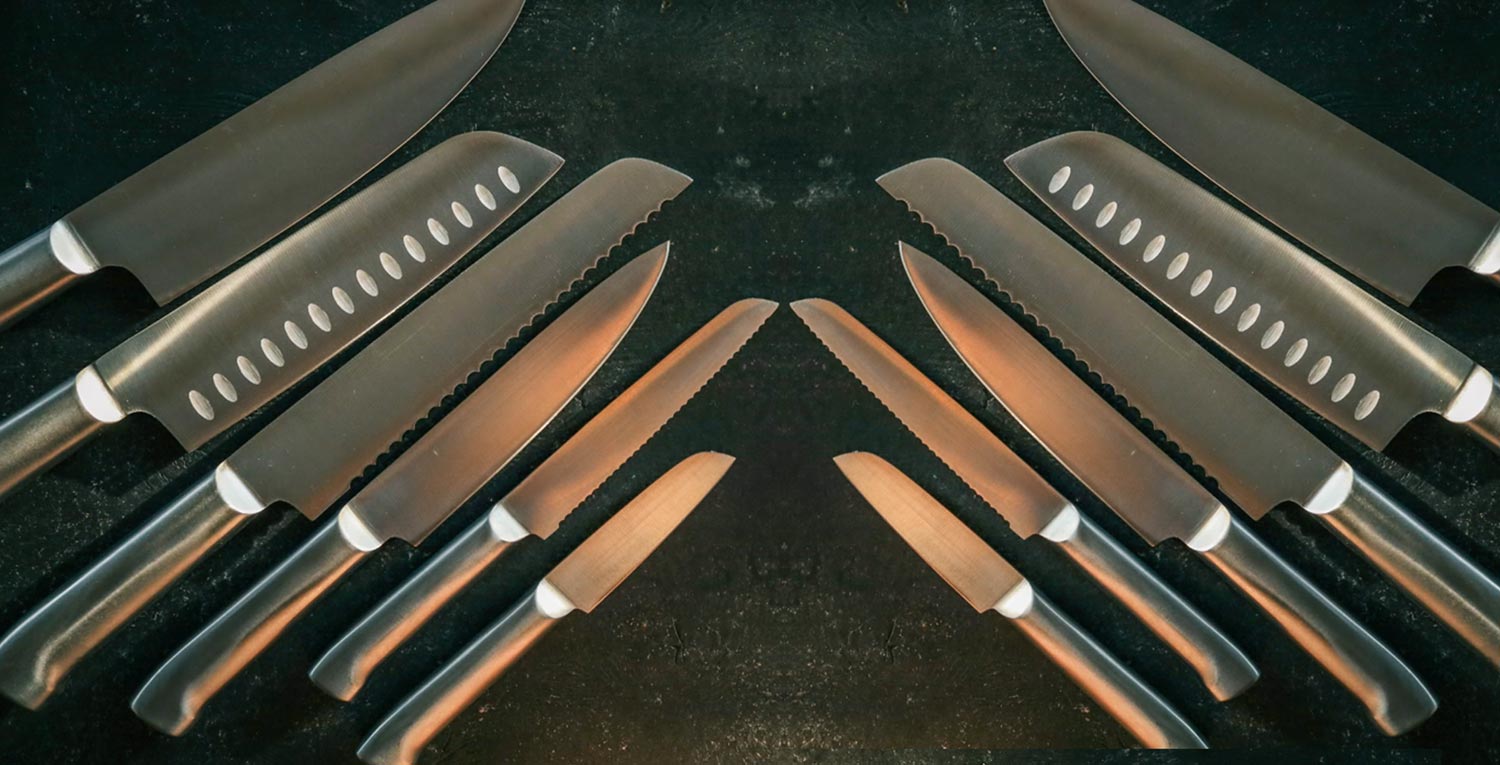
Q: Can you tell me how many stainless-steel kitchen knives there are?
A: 12